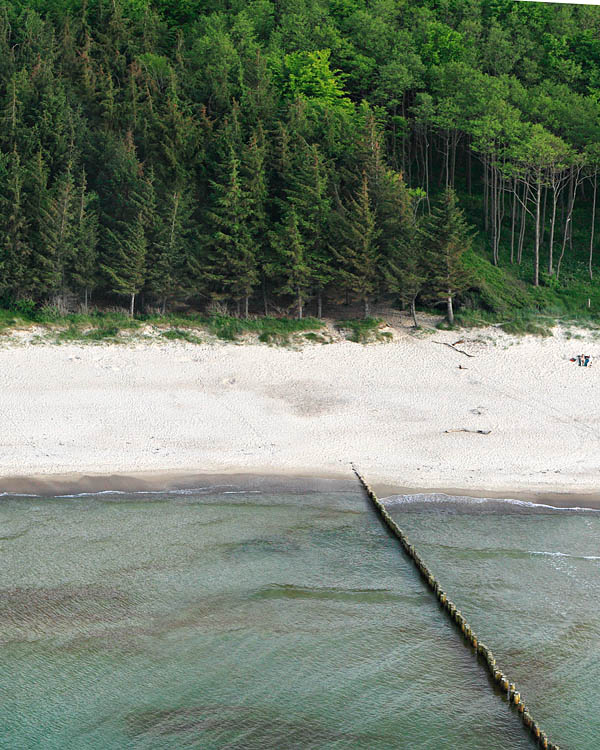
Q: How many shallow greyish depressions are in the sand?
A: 1